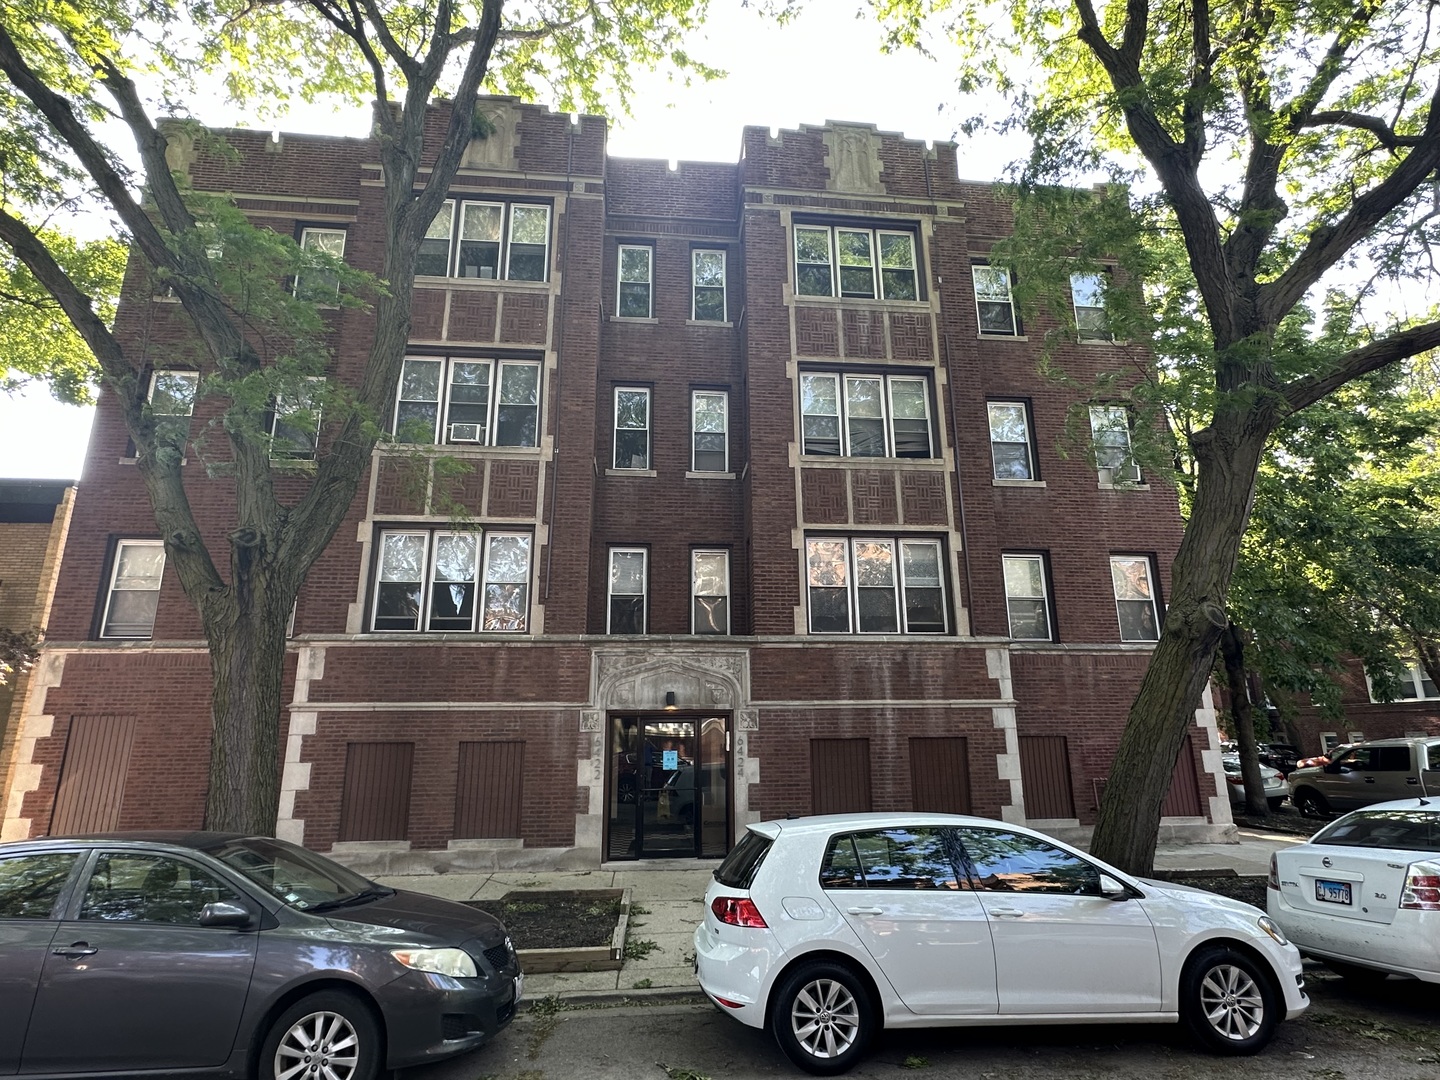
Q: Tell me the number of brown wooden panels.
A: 7